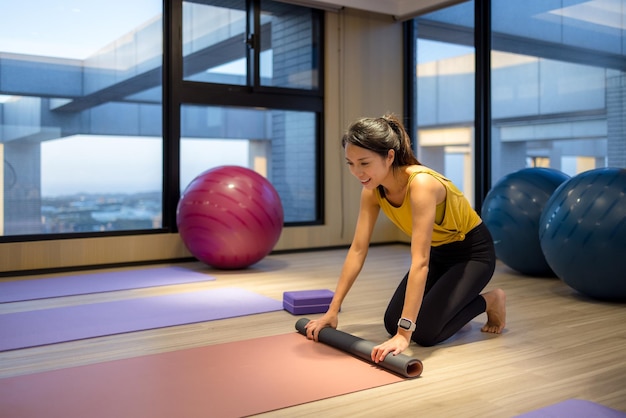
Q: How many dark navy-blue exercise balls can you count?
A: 2